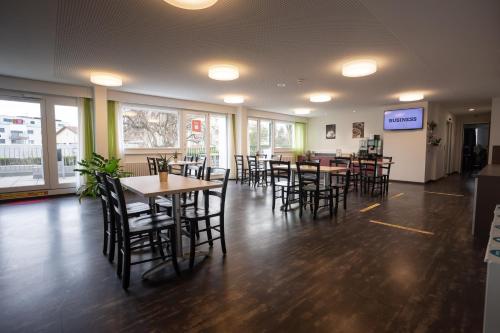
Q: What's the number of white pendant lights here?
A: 8